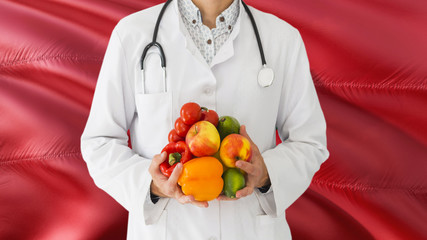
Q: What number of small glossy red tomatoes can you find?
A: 4